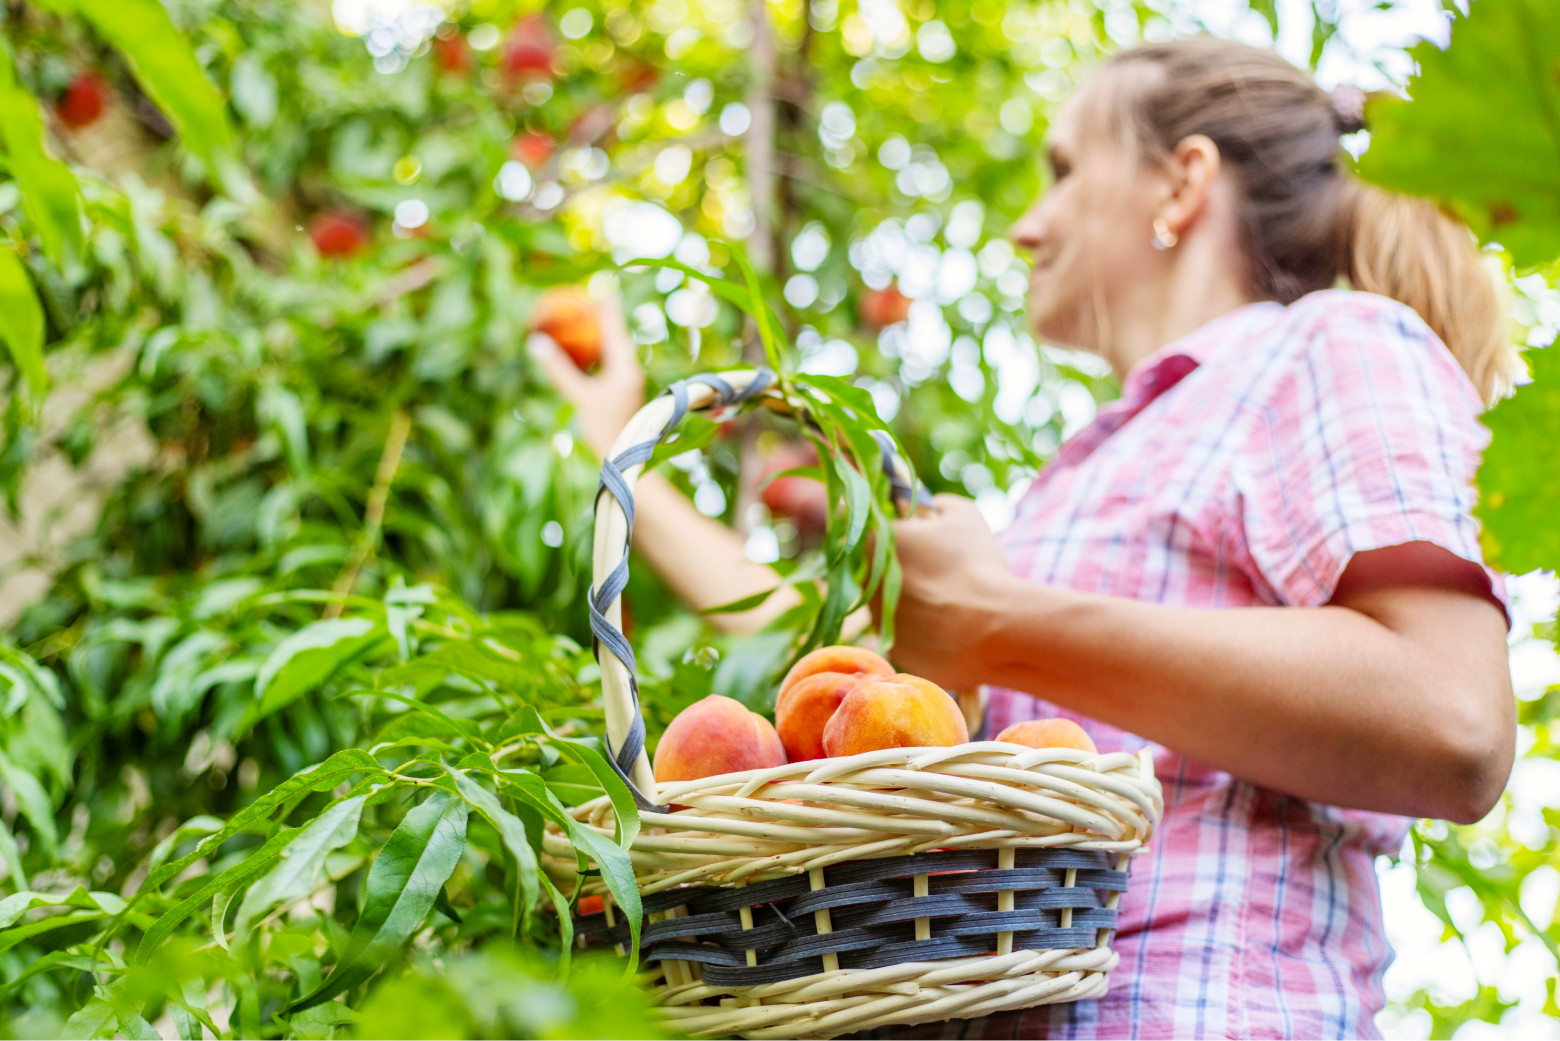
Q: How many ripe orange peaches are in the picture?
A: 5